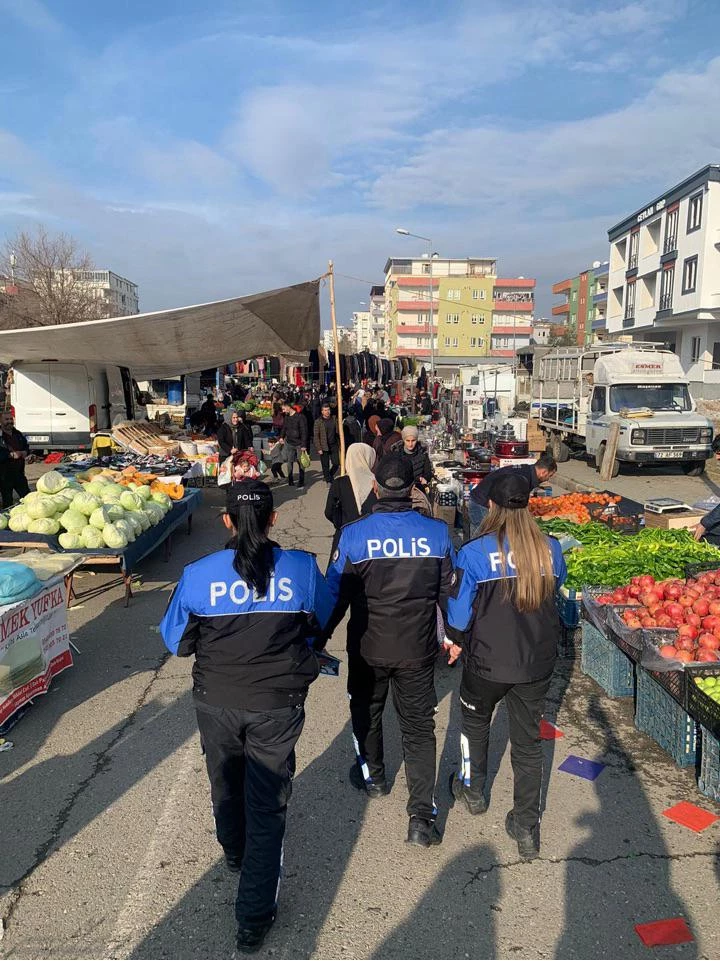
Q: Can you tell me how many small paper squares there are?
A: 4